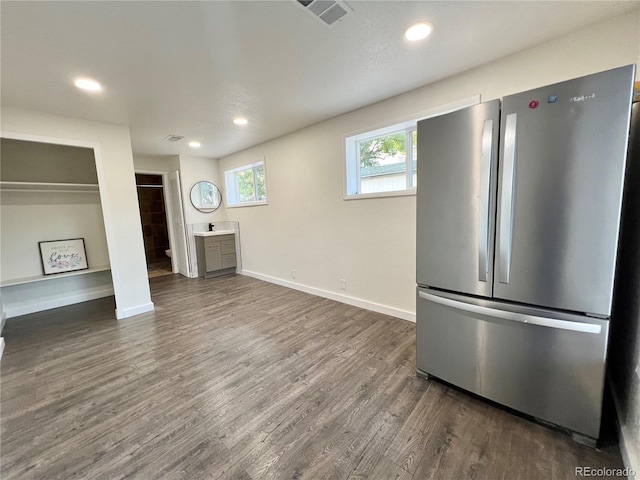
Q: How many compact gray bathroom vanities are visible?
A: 1